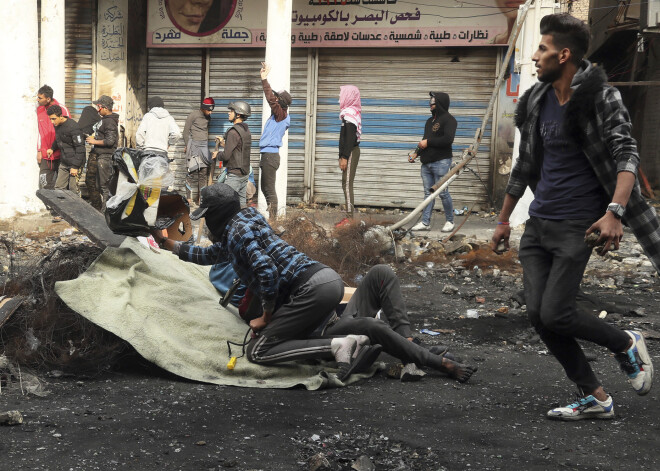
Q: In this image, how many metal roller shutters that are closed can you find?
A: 4